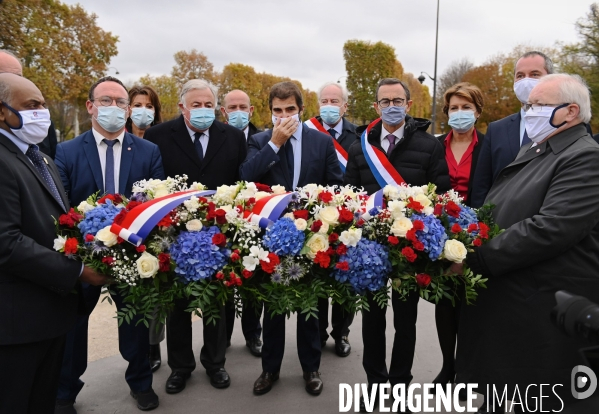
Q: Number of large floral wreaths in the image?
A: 1